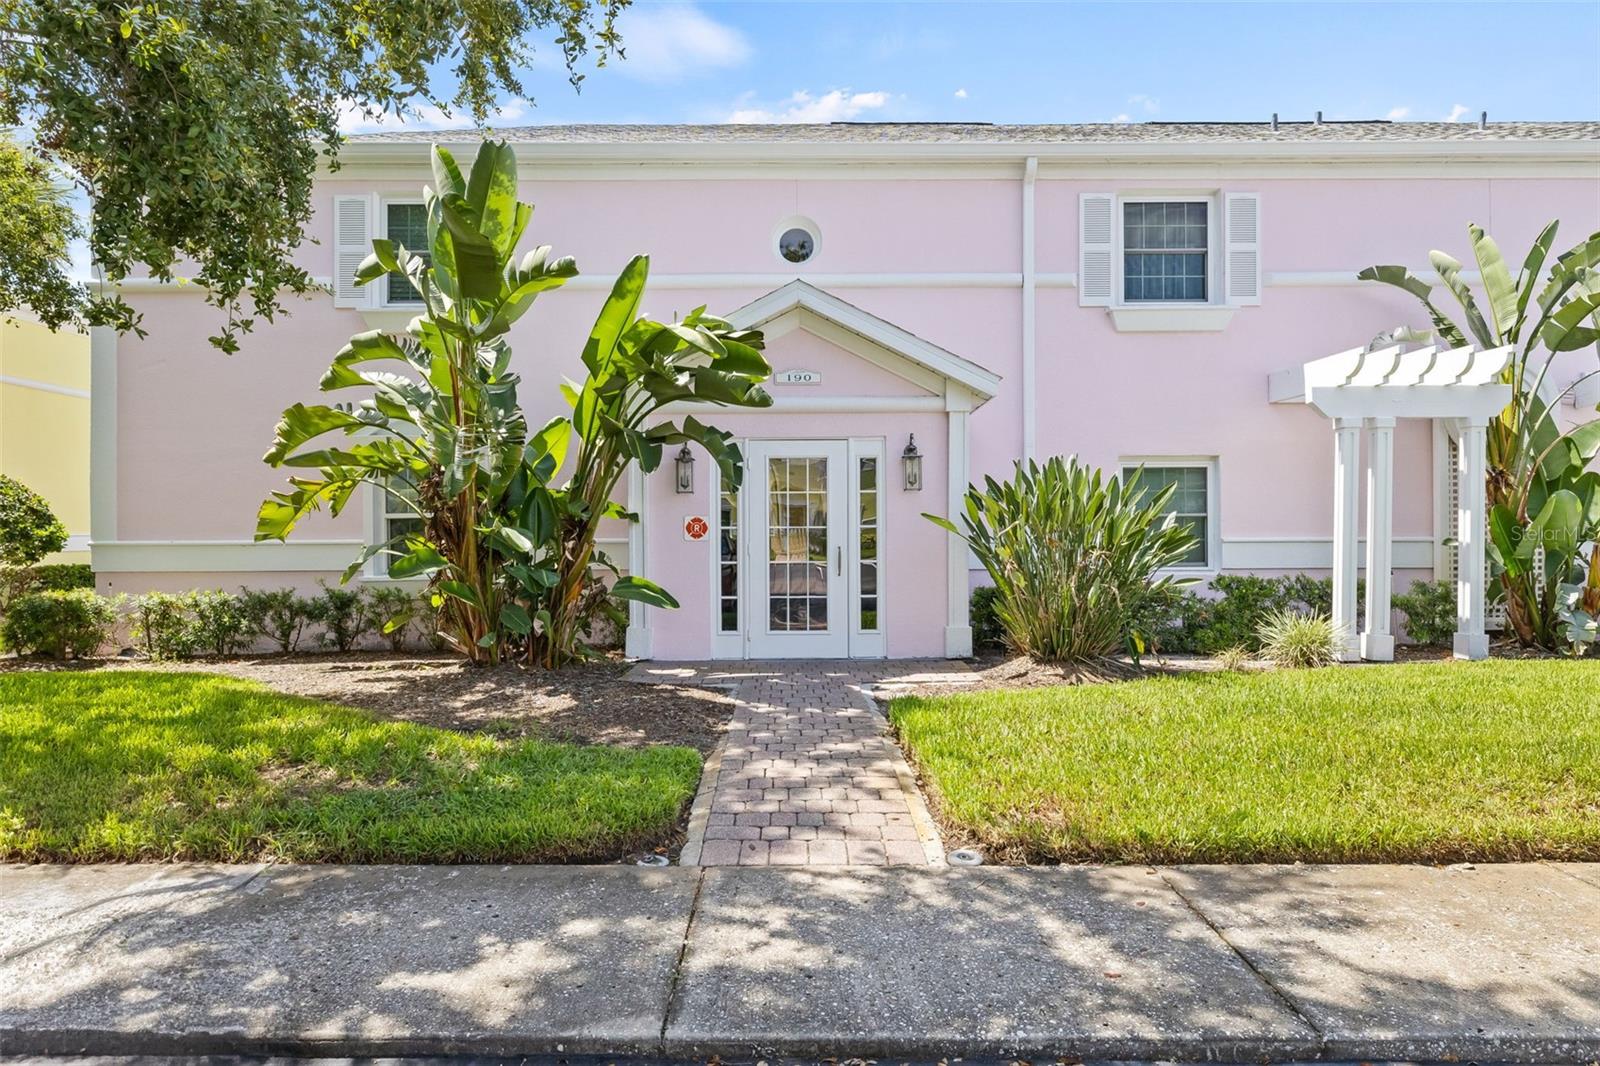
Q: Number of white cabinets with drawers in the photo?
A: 0